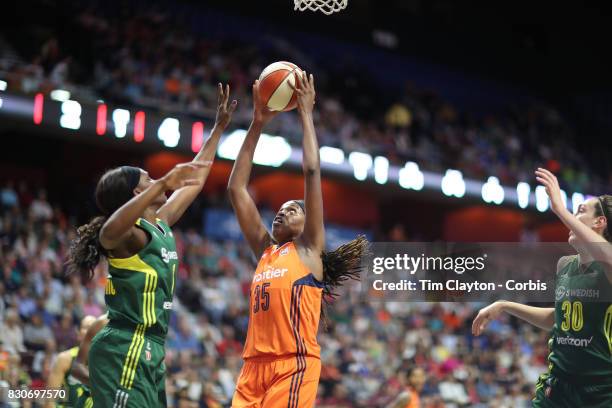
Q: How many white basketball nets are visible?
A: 1